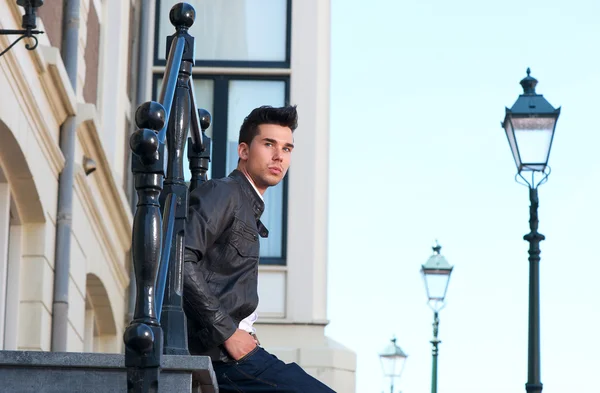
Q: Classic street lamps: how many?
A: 3